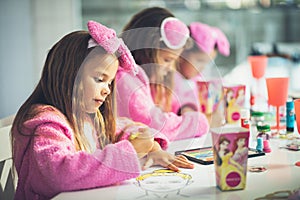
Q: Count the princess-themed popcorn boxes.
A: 3